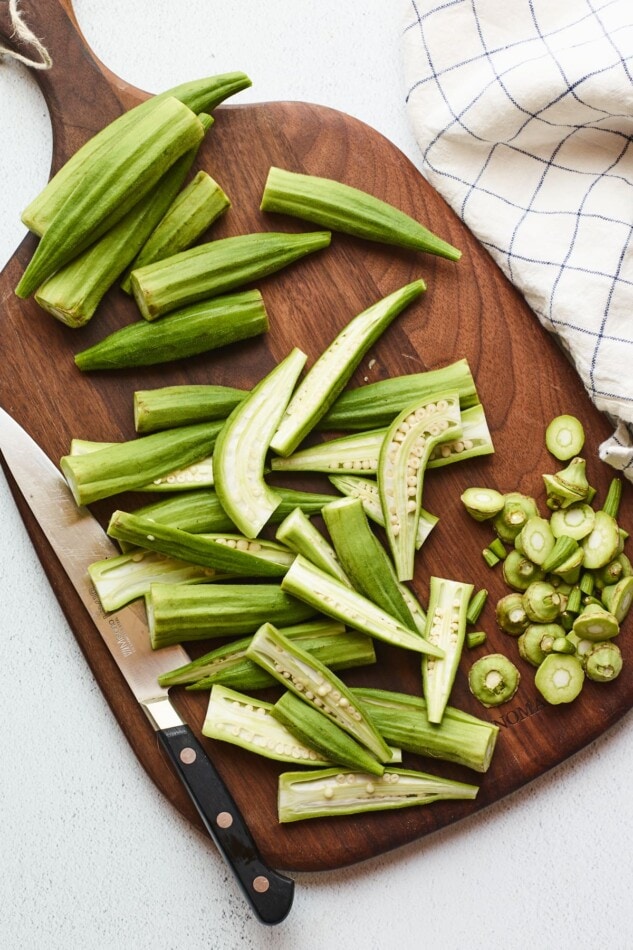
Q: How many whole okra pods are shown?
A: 7